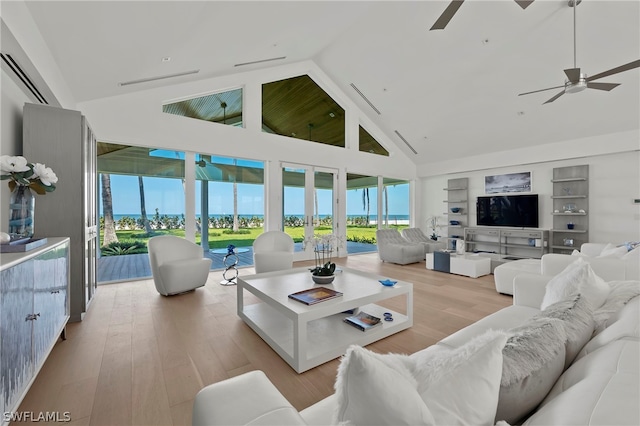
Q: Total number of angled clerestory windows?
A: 3